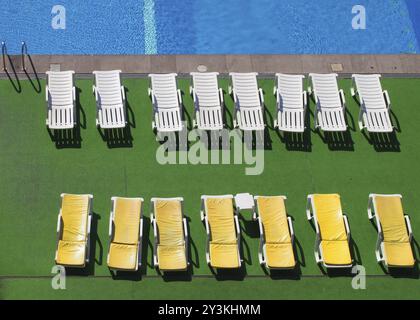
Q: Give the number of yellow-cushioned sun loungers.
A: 7